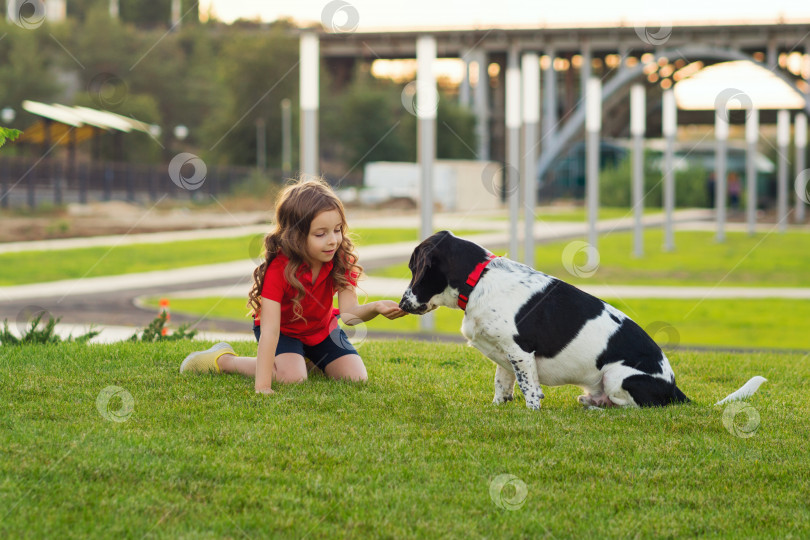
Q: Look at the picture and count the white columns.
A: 11